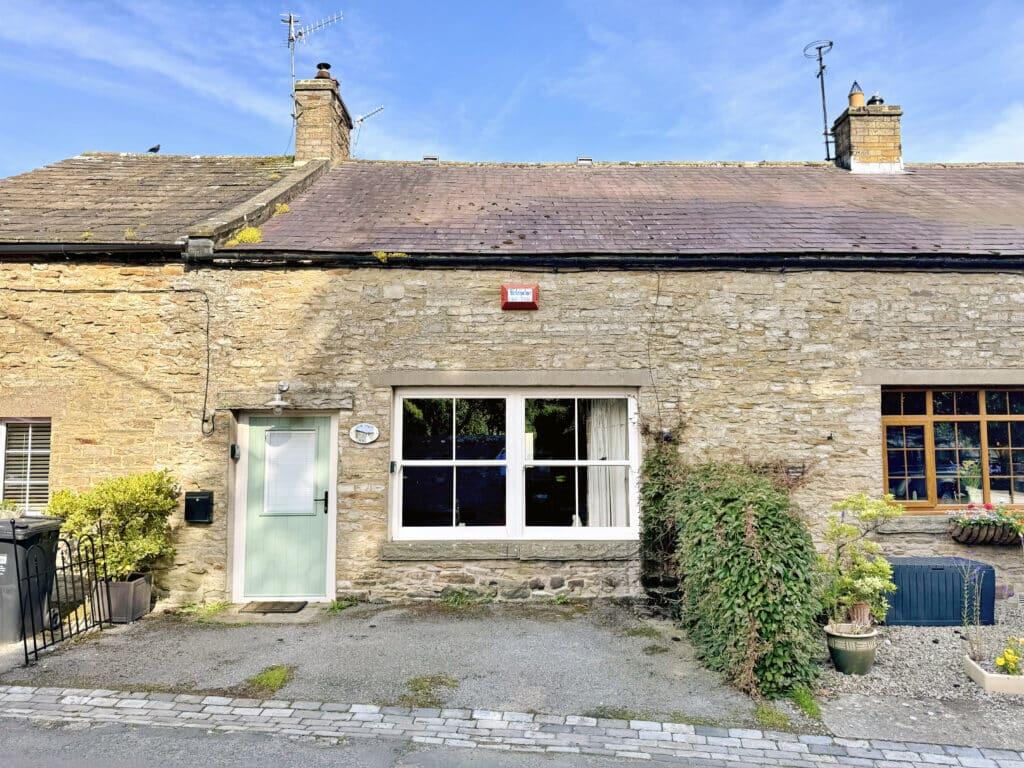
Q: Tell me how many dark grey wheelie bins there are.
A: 1